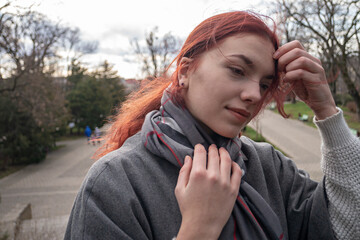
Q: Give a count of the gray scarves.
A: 1